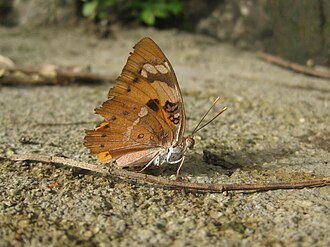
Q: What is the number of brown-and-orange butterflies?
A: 1